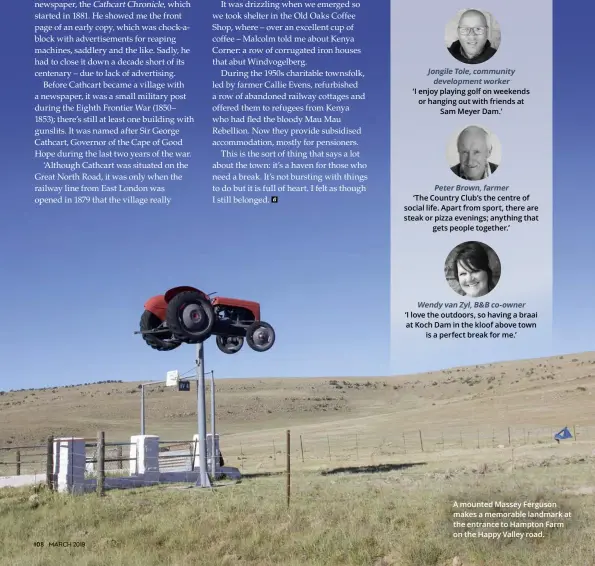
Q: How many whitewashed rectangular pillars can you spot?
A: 3